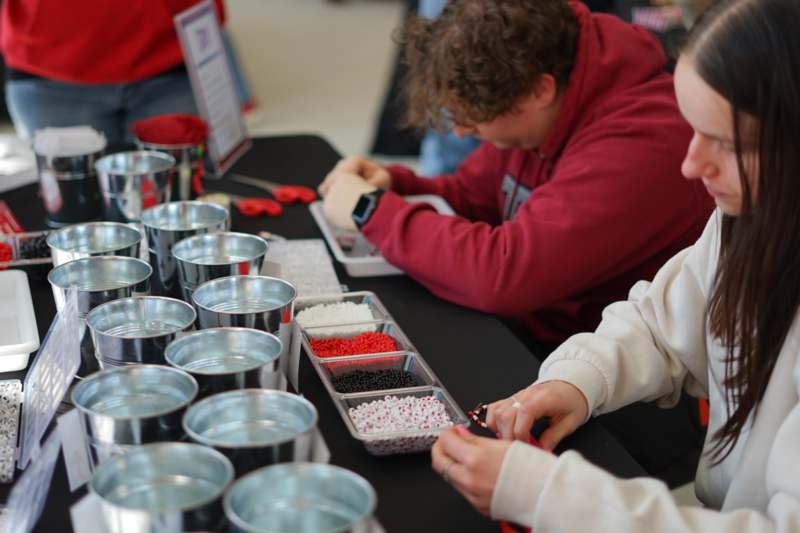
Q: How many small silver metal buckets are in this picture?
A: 14